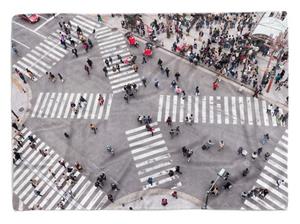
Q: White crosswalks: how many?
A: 7